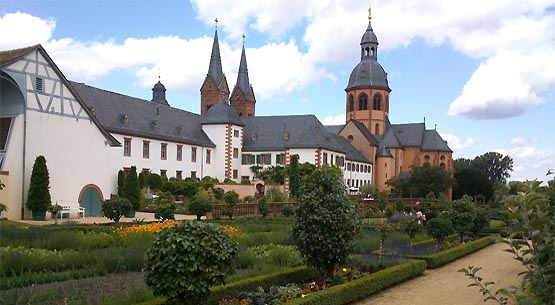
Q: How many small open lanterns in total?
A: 1